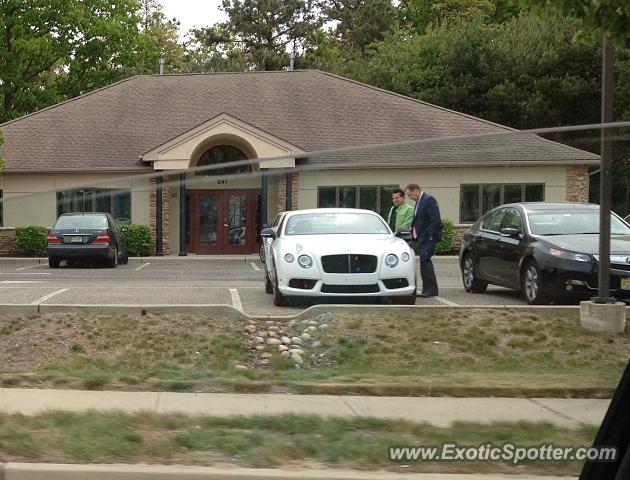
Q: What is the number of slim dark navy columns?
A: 4